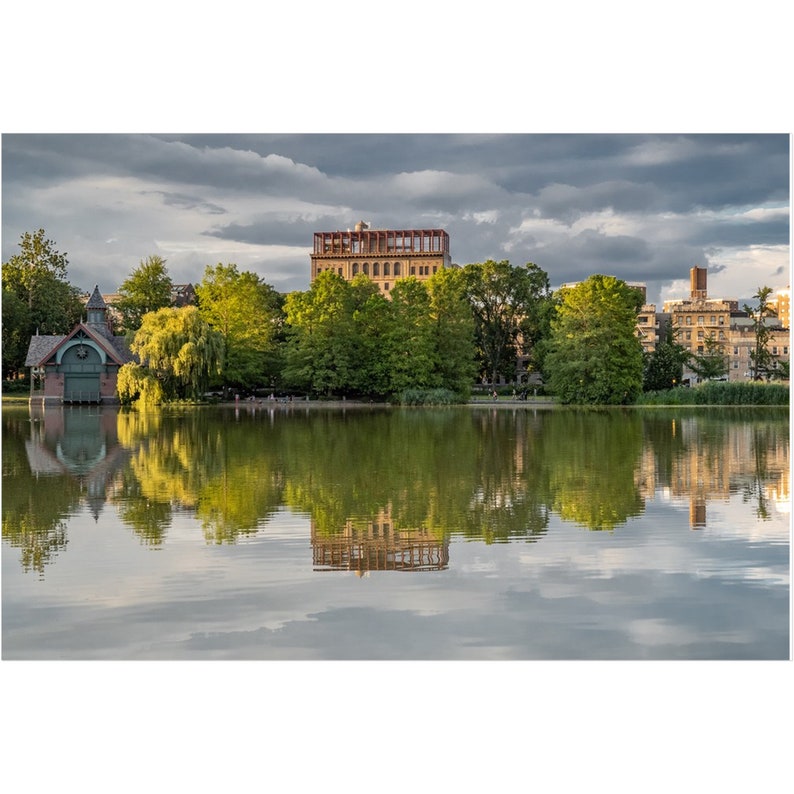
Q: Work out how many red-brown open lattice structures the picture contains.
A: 1